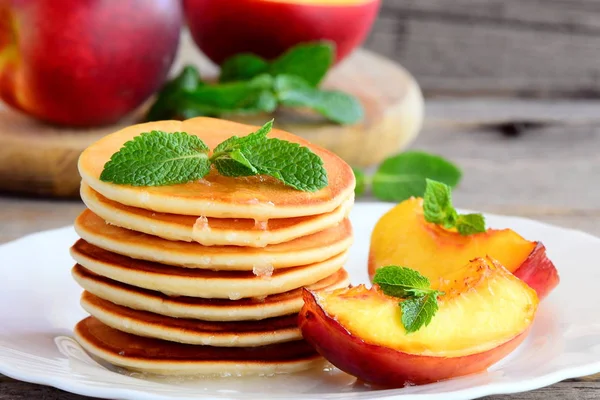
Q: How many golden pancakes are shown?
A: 7